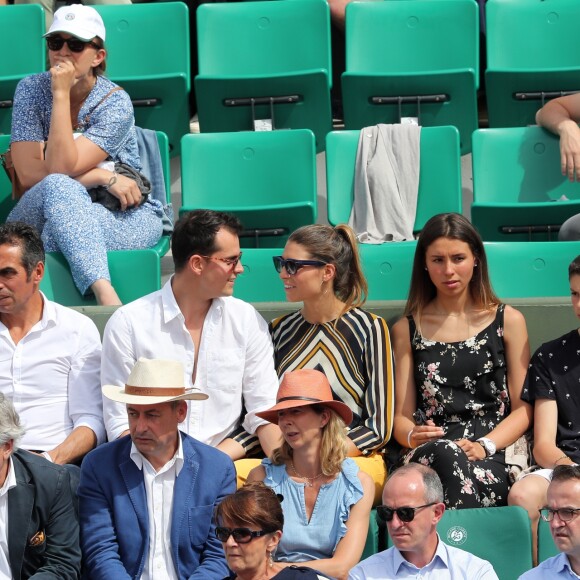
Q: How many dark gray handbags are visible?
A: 1